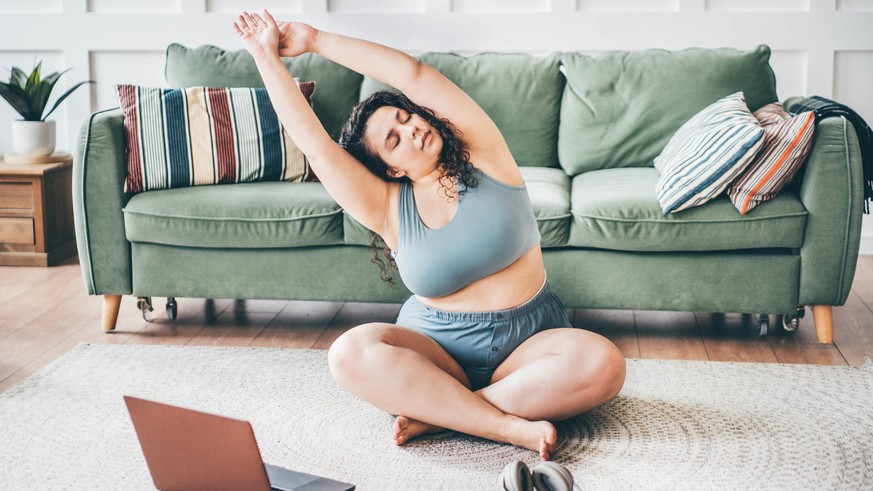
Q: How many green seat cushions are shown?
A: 3